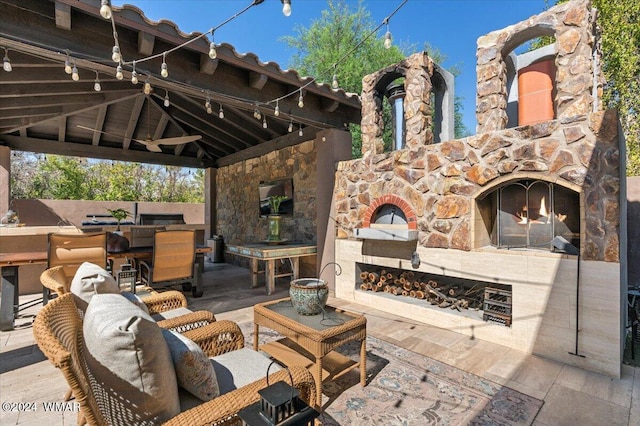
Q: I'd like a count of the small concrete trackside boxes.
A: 0